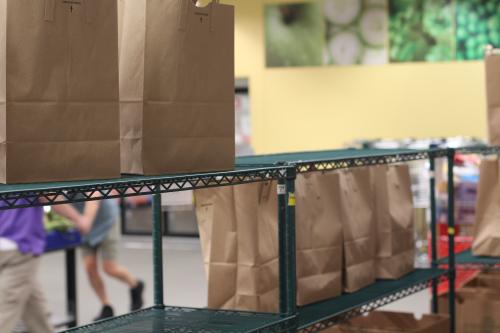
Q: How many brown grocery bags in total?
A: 9